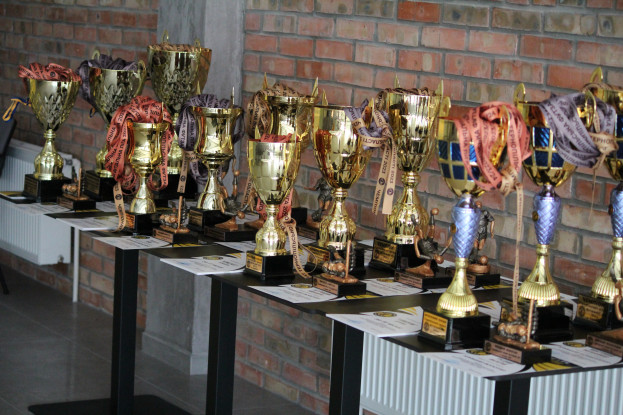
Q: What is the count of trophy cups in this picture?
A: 12